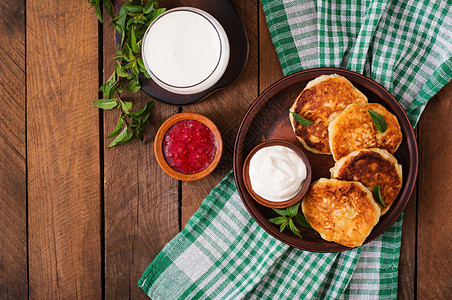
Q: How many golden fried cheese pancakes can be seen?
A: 4